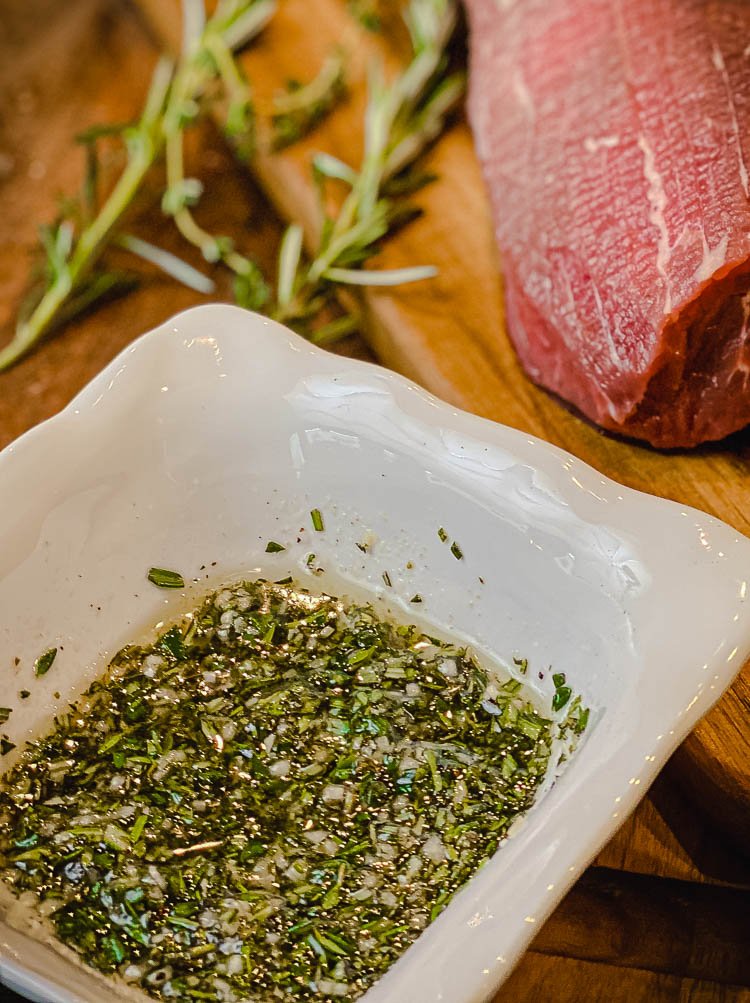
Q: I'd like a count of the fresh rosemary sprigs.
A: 2